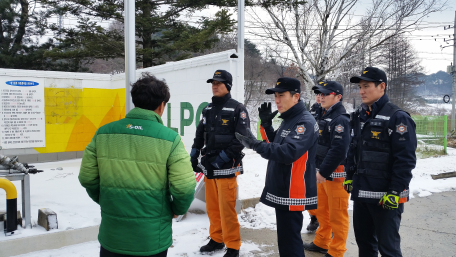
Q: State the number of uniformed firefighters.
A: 5